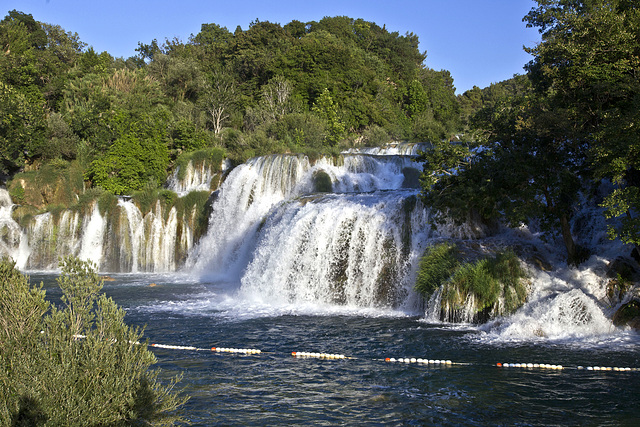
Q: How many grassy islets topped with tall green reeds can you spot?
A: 1